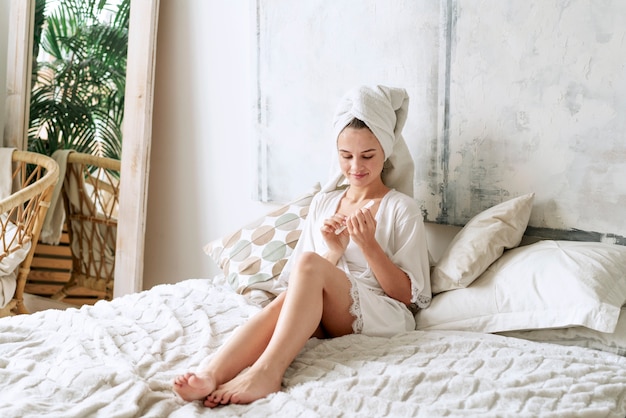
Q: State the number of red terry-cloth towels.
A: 0